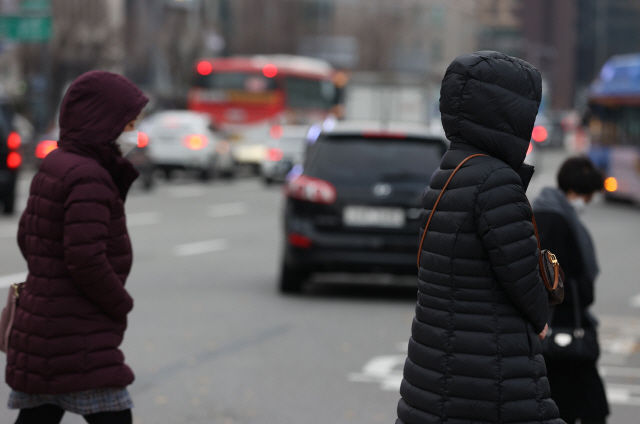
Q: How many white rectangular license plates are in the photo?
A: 1